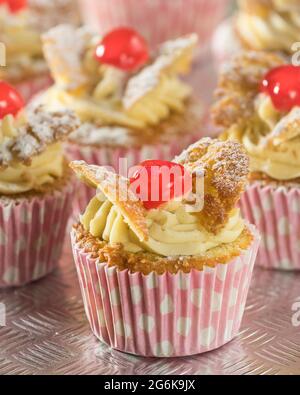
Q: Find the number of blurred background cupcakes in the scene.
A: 6